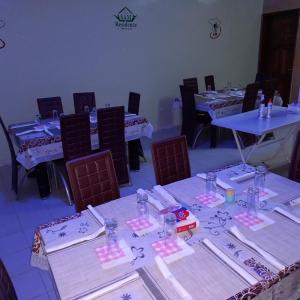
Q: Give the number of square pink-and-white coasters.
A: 6